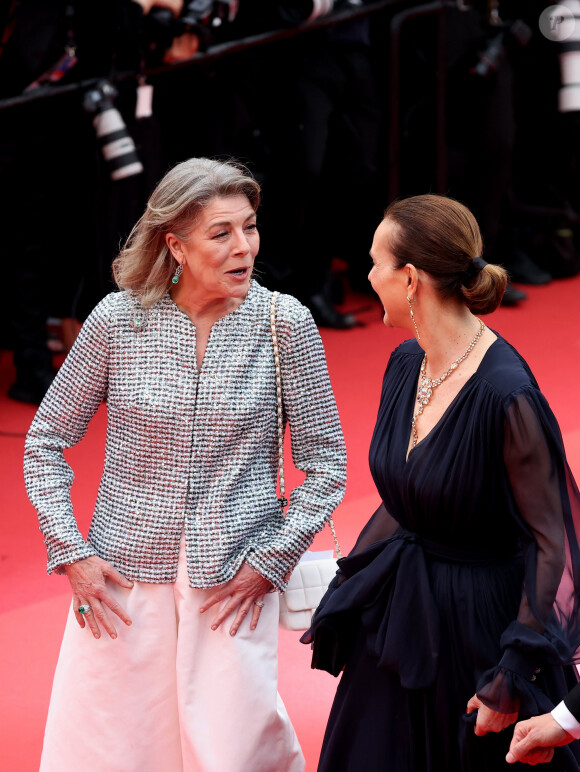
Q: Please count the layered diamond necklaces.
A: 1